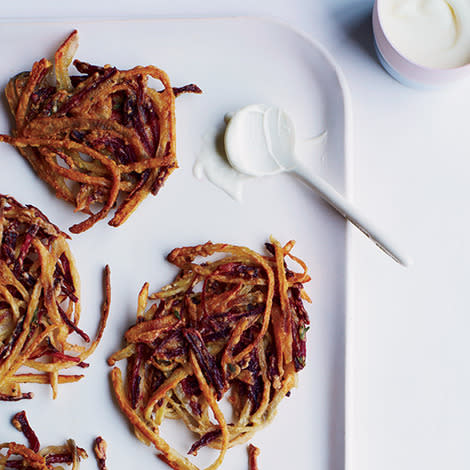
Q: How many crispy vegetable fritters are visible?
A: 4